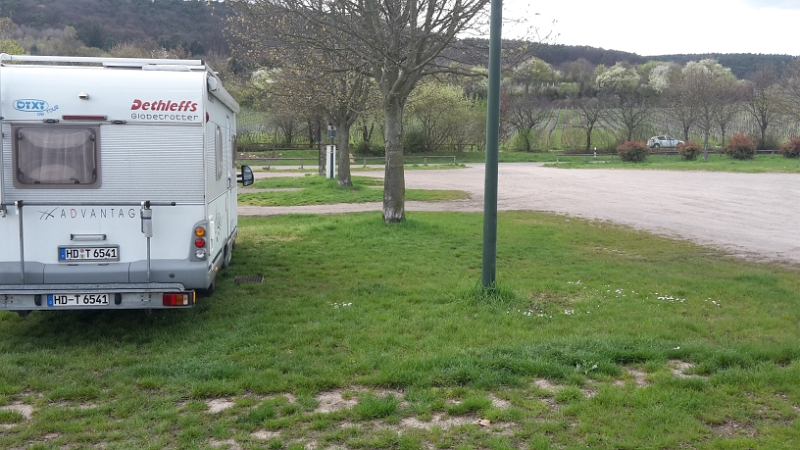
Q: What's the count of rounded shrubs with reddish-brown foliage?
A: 4